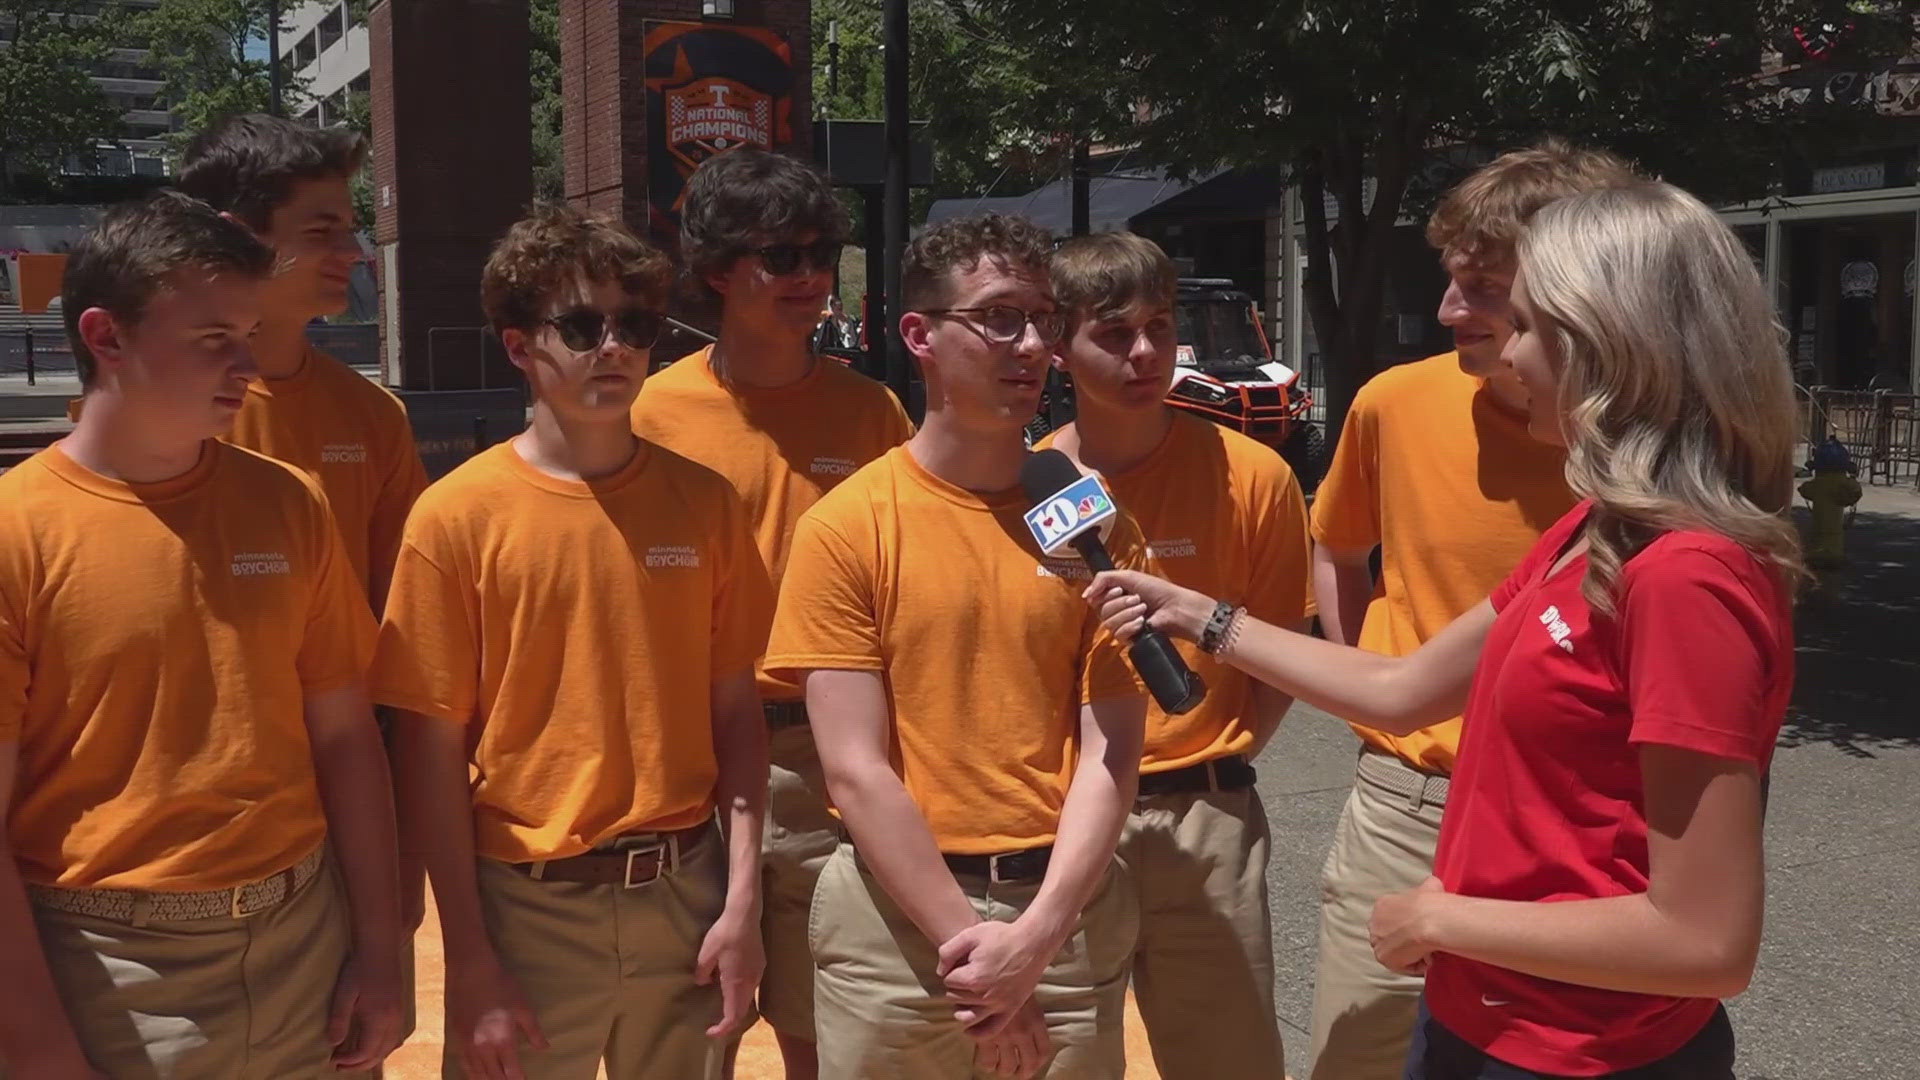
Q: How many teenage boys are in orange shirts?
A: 7